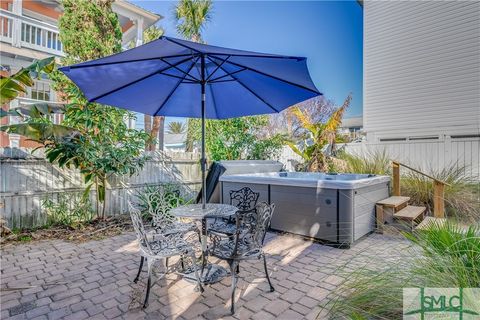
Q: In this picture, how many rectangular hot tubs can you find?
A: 1